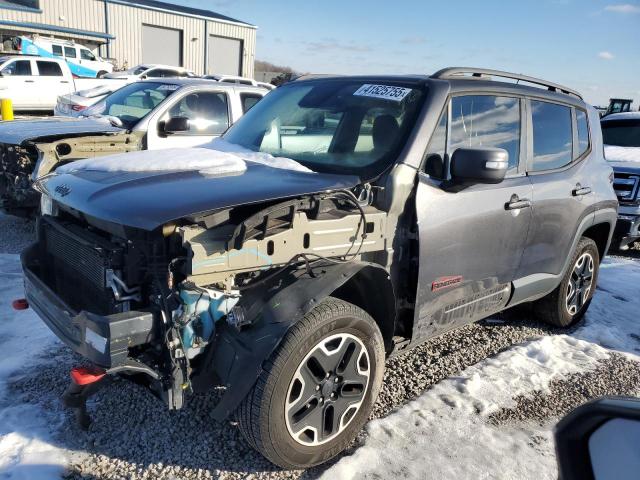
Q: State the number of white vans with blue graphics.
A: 1